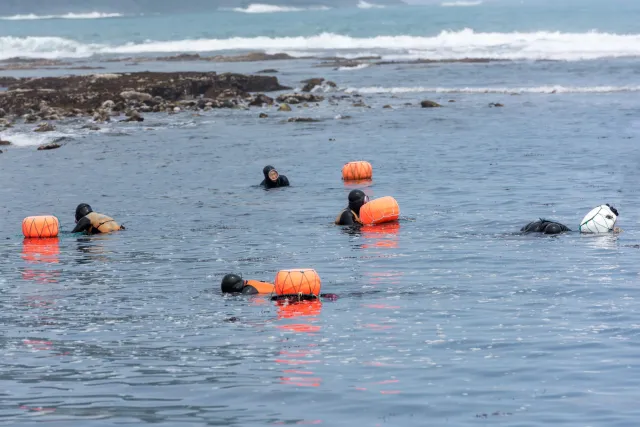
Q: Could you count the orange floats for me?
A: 4